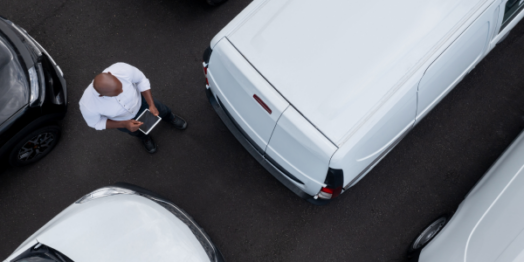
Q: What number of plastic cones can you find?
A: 0